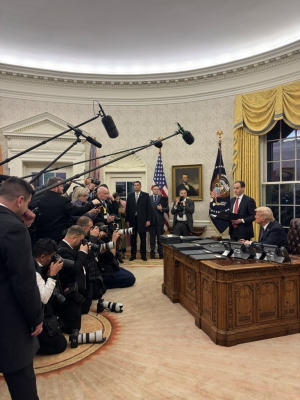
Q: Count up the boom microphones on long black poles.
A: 4